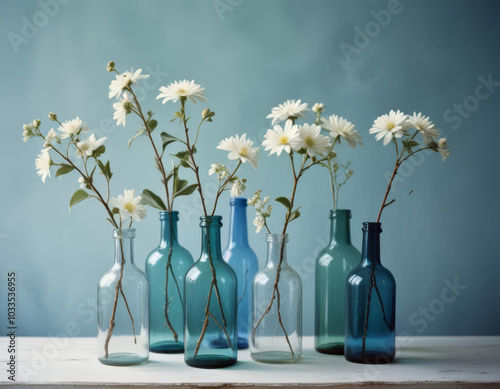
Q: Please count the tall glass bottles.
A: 7